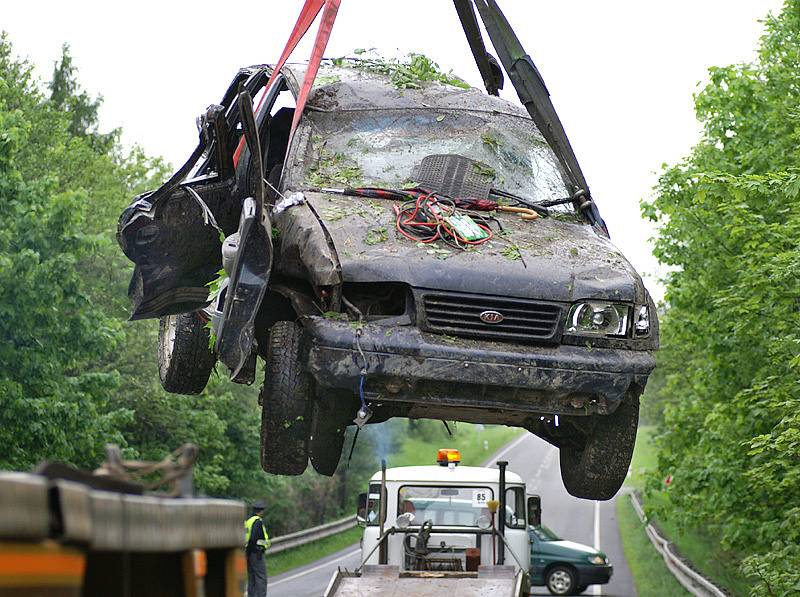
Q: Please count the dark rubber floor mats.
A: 1